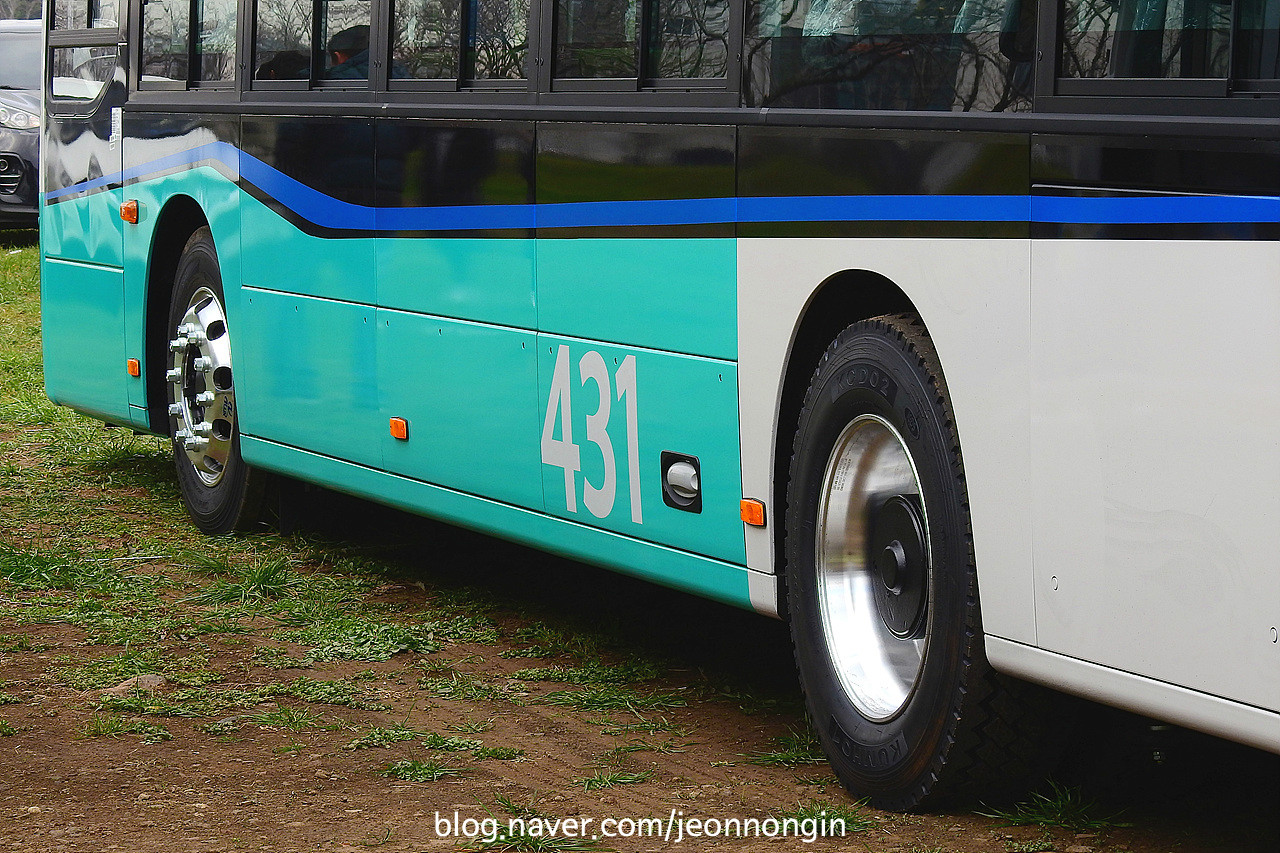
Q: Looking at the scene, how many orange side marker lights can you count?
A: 4